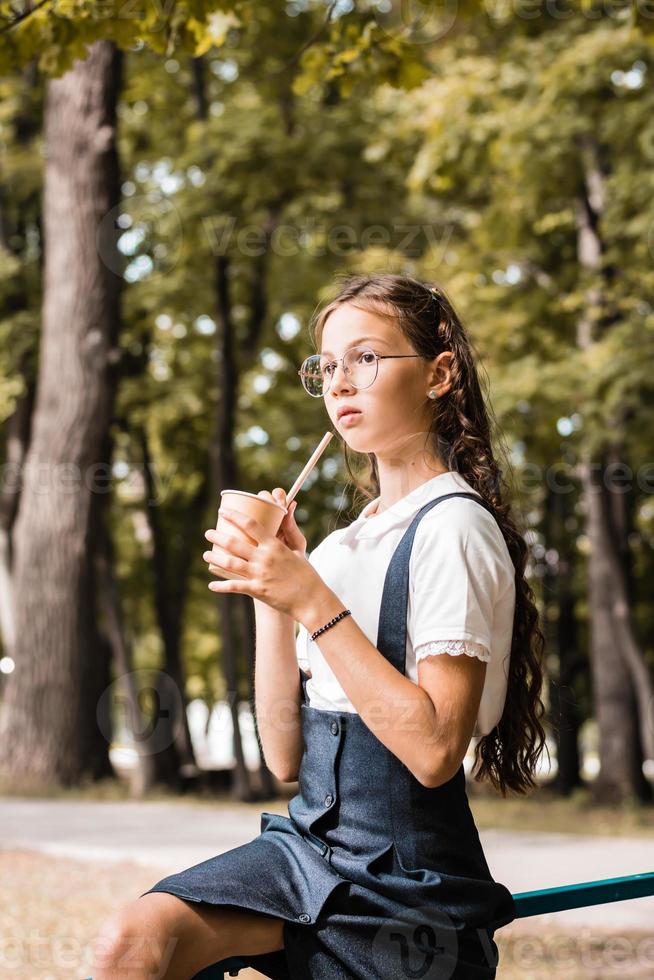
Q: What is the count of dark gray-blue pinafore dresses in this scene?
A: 1